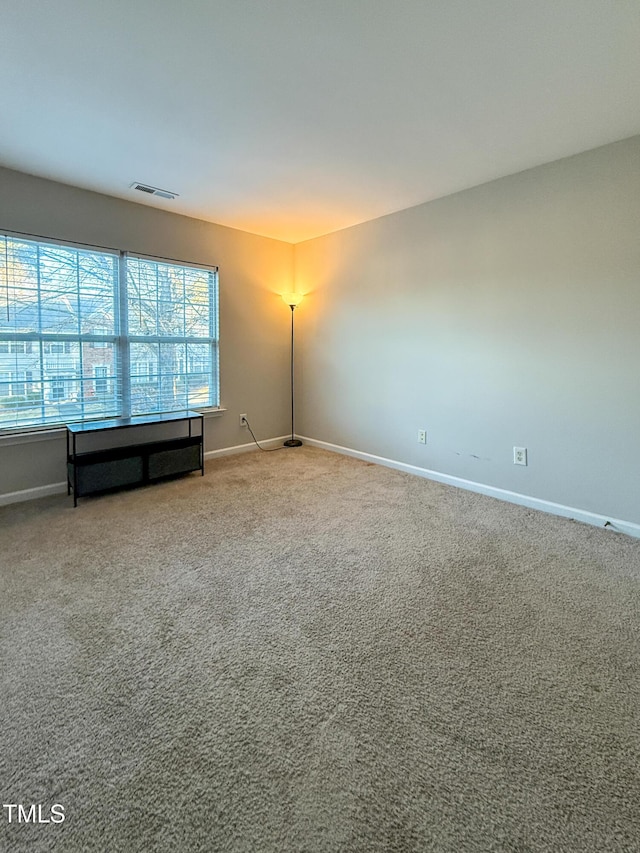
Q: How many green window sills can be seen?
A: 0